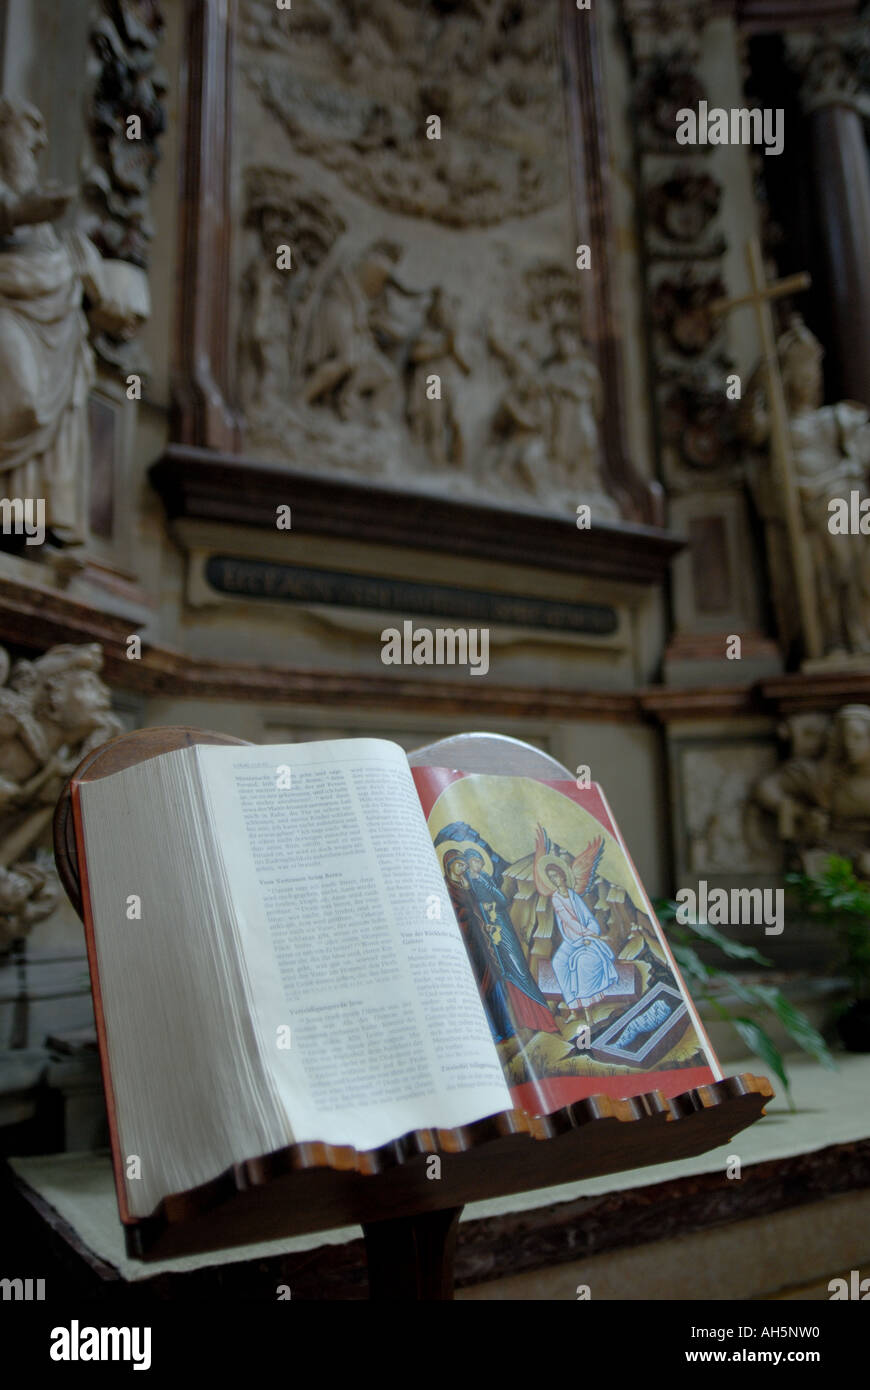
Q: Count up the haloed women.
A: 2